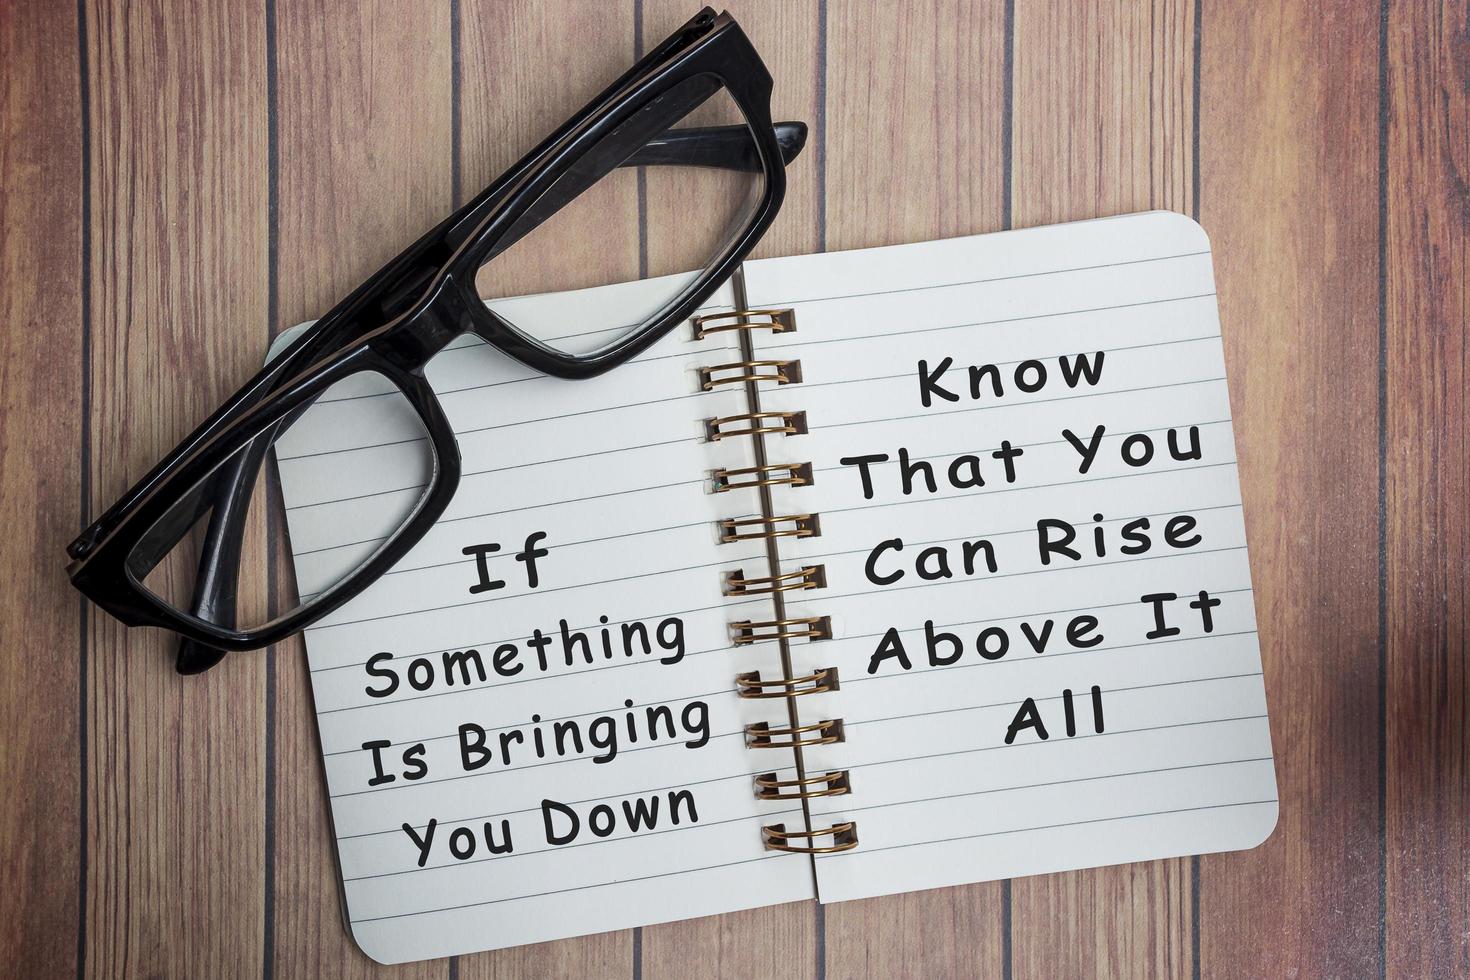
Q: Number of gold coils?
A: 11